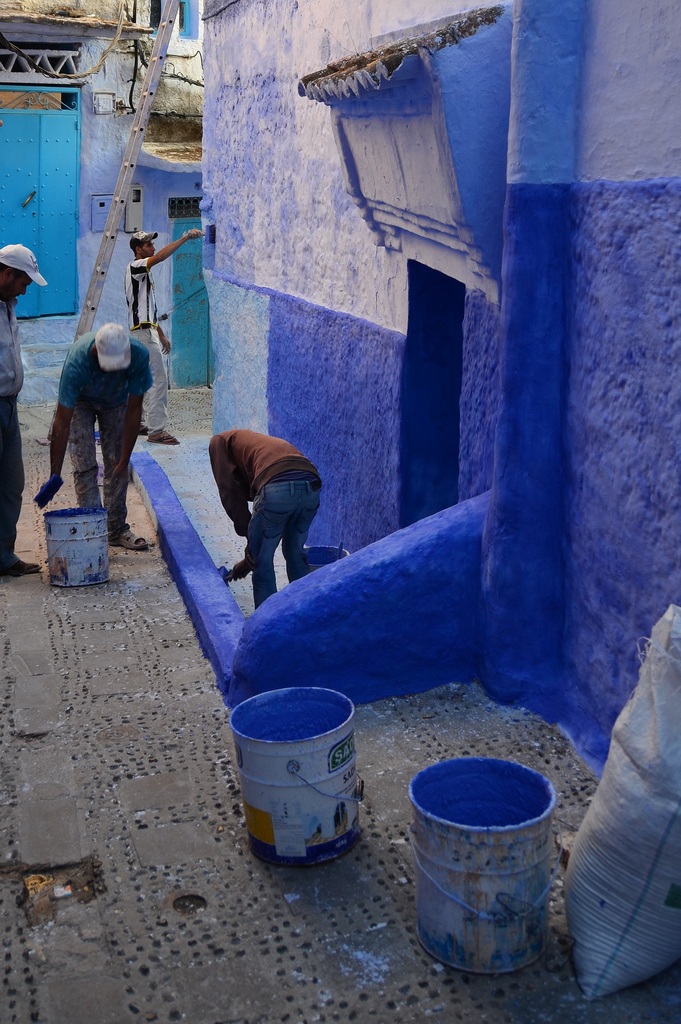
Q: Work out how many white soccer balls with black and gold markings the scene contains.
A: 0